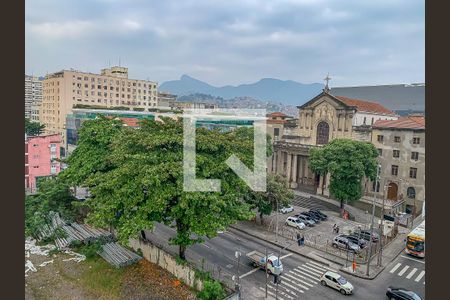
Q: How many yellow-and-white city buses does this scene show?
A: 1